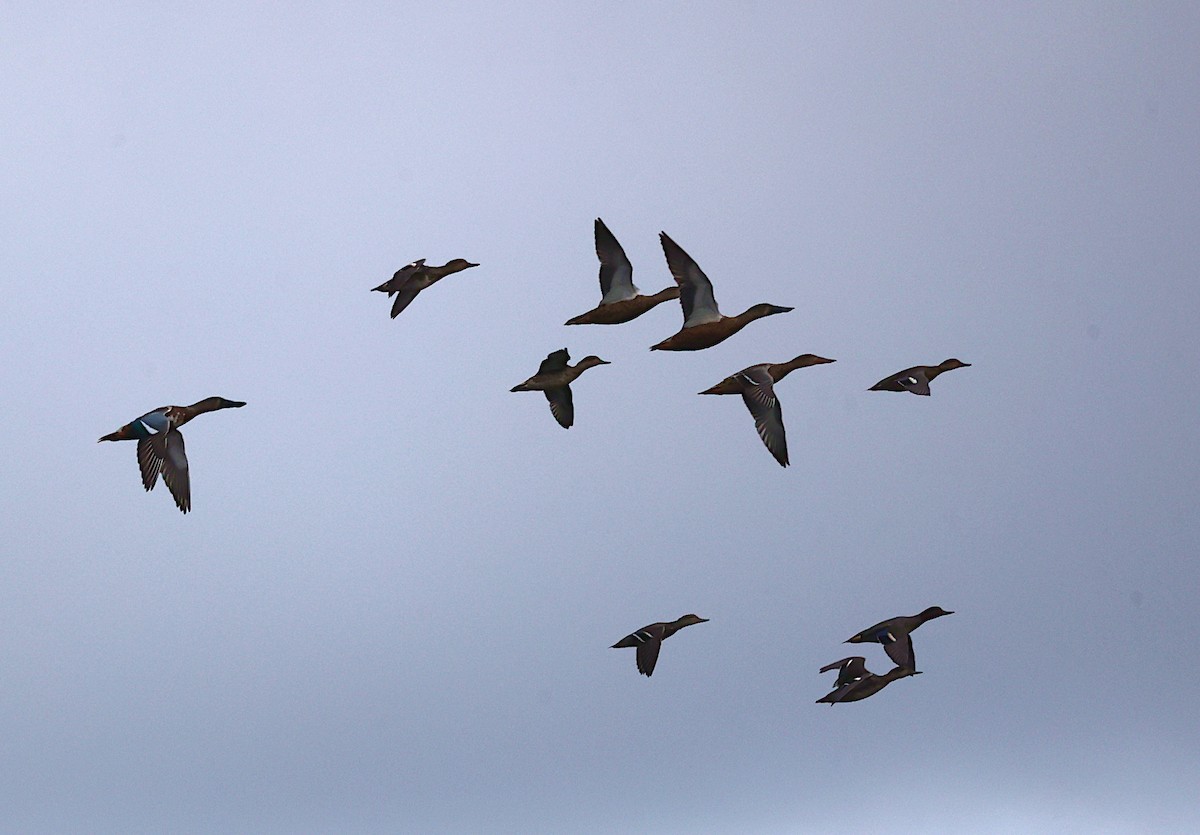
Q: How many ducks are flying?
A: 10